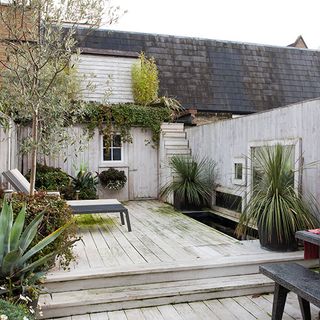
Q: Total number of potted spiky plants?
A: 2